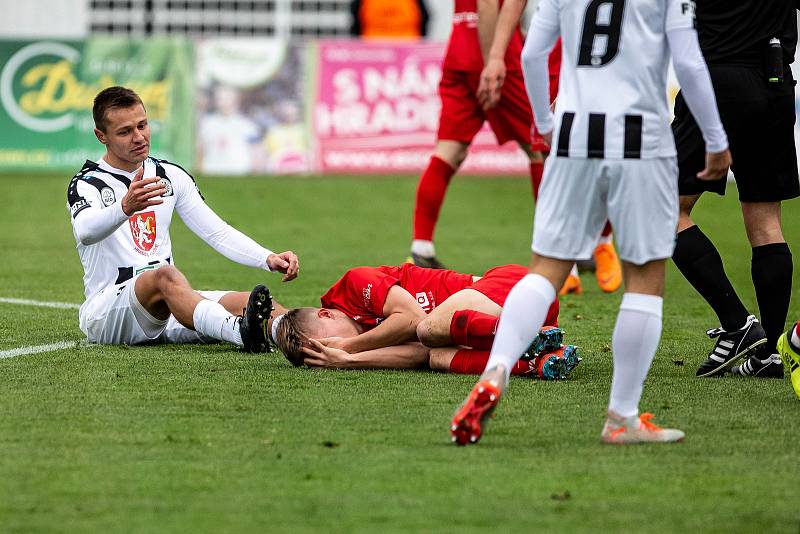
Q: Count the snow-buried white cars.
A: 0